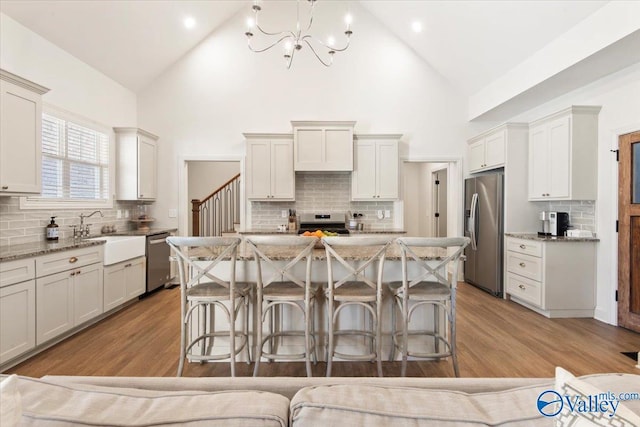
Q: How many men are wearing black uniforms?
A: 0